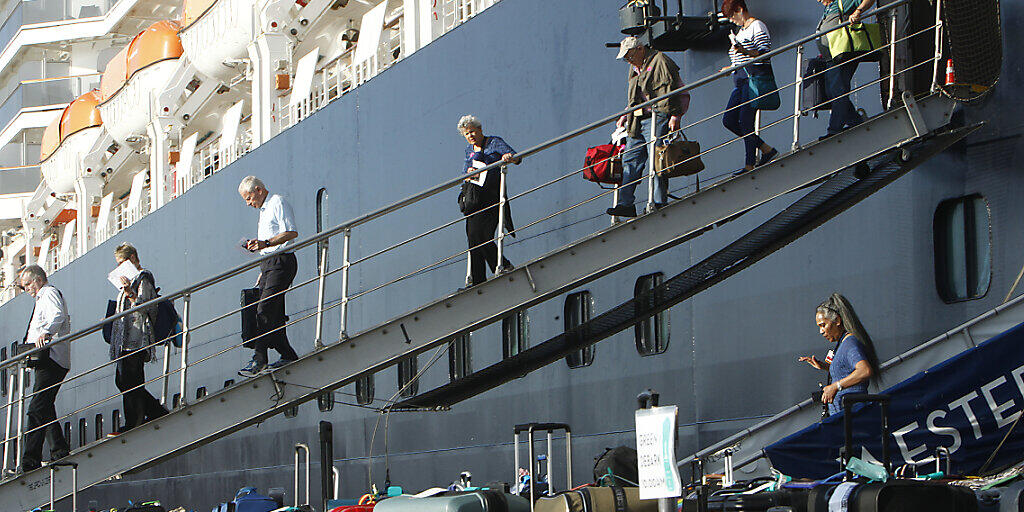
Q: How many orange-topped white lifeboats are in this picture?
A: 3